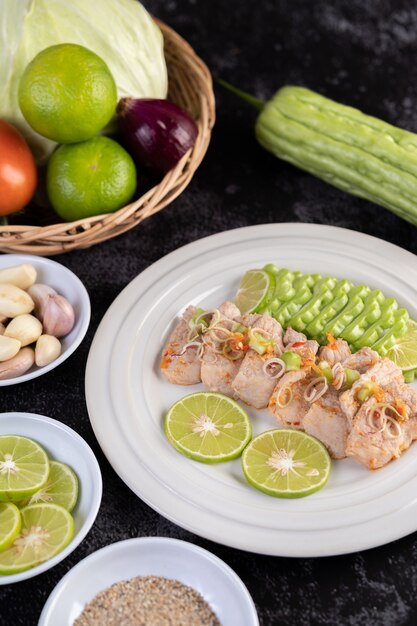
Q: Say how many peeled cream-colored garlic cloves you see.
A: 5